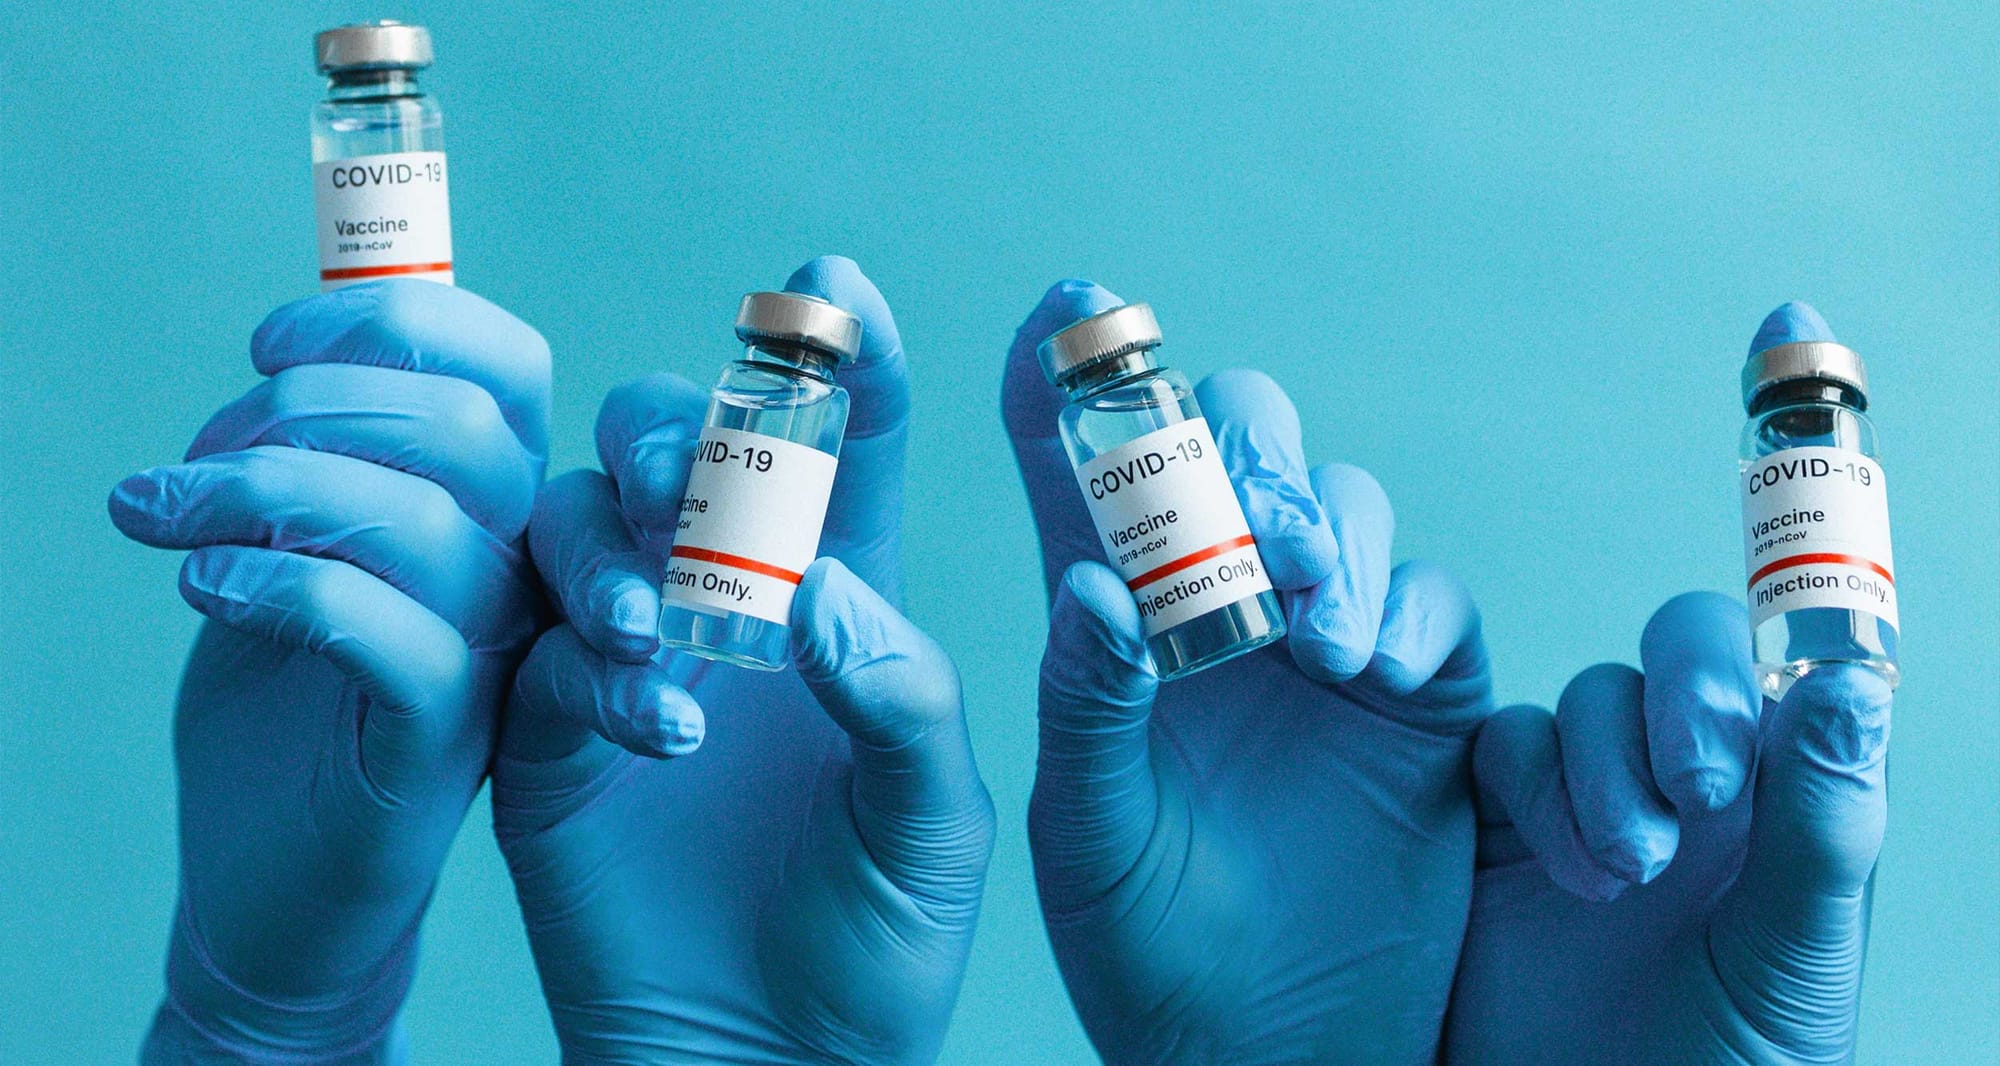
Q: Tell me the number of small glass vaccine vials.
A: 4